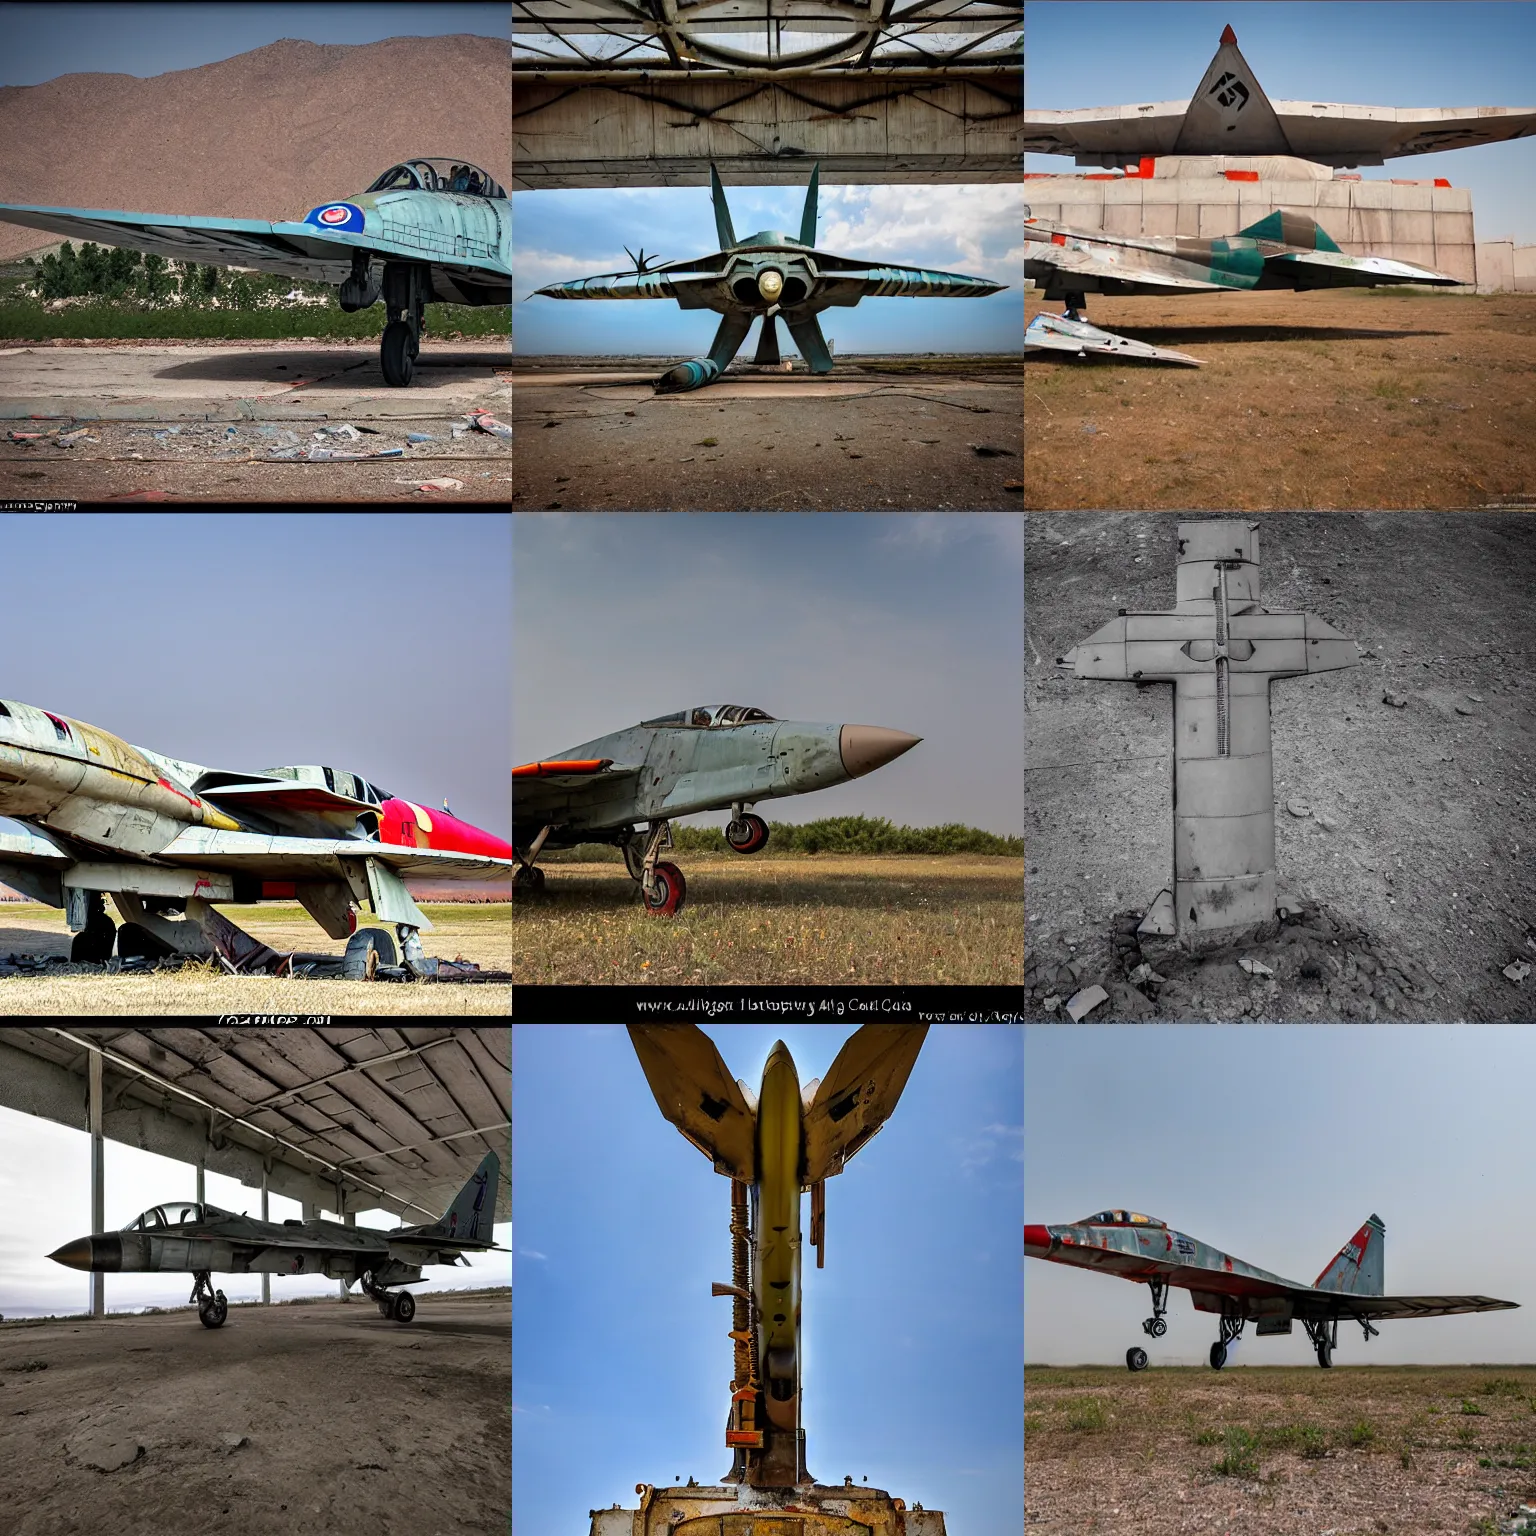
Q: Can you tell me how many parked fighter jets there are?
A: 7